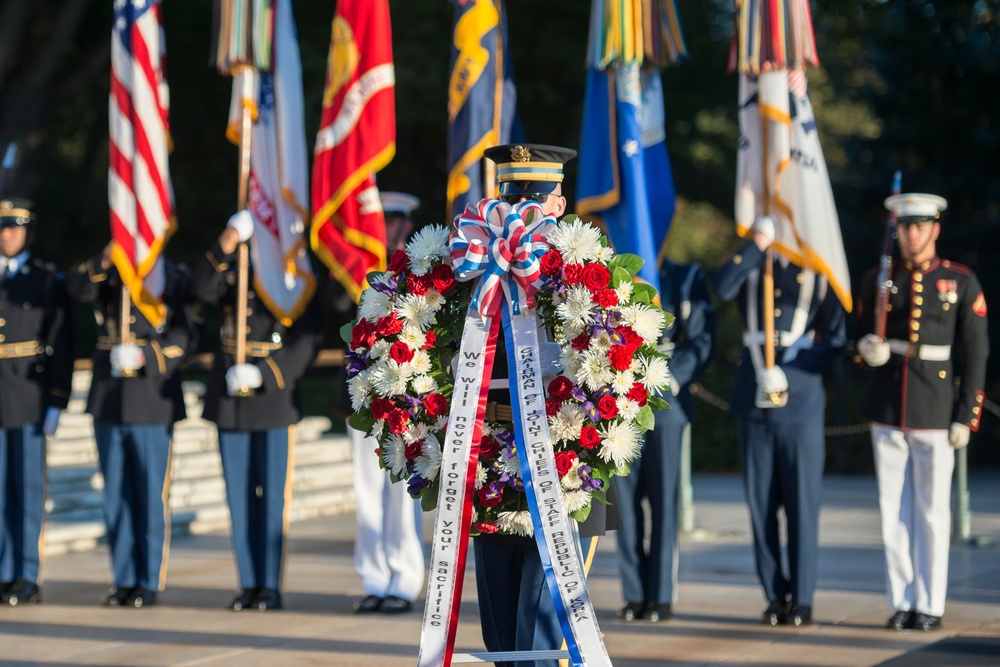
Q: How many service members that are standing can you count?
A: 8